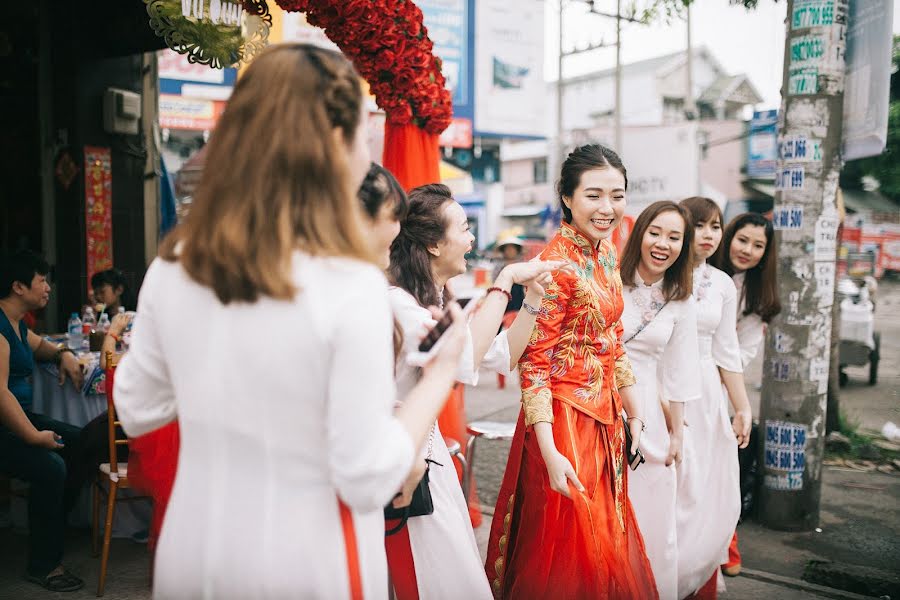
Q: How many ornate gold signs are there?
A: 1